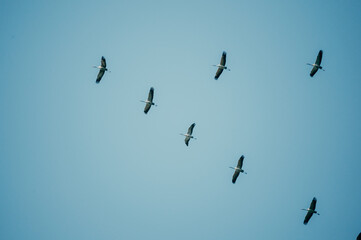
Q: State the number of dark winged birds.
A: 7